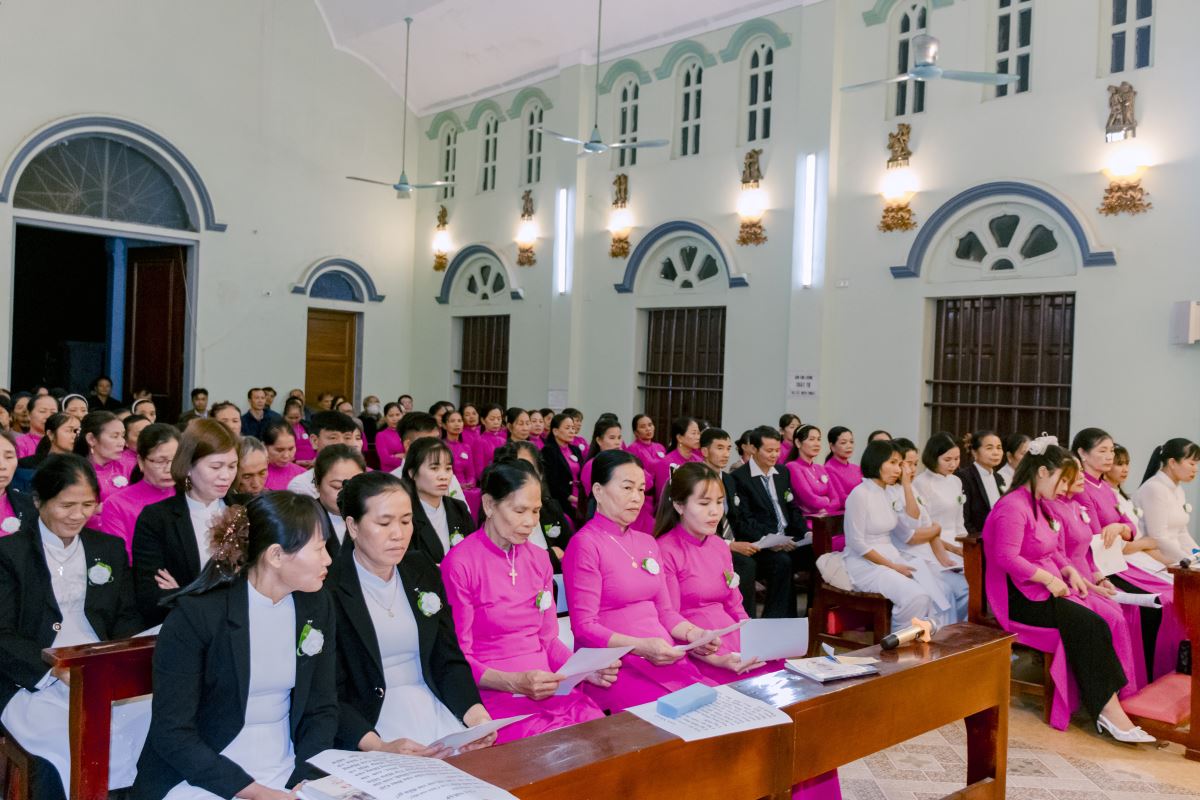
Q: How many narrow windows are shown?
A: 9